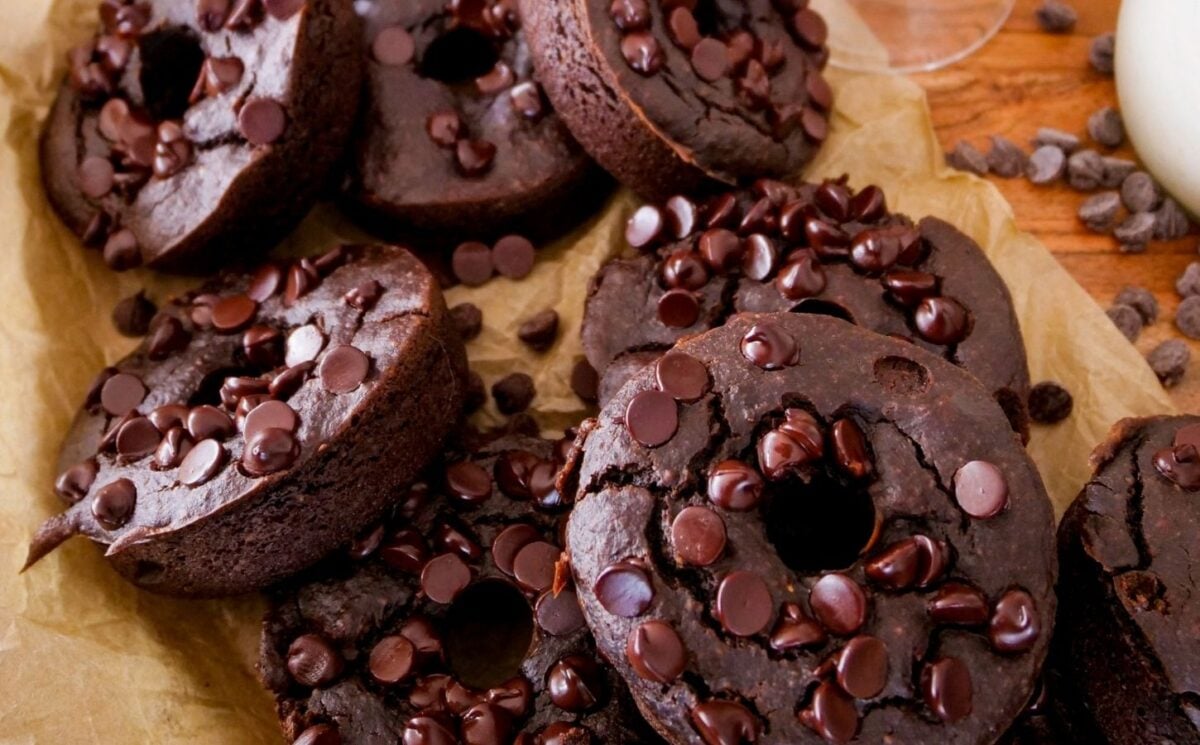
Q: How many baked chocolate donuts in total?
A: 8